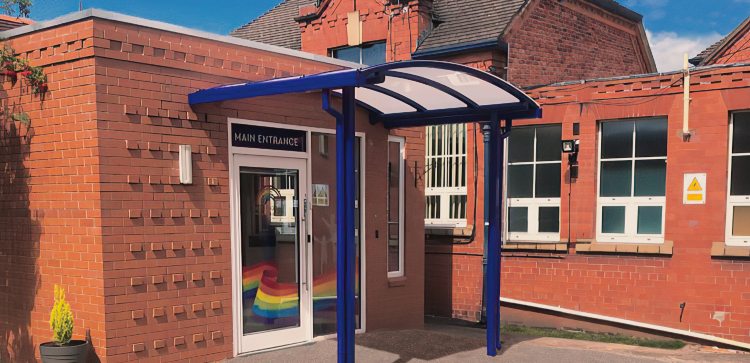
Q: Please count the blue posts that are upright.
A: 2